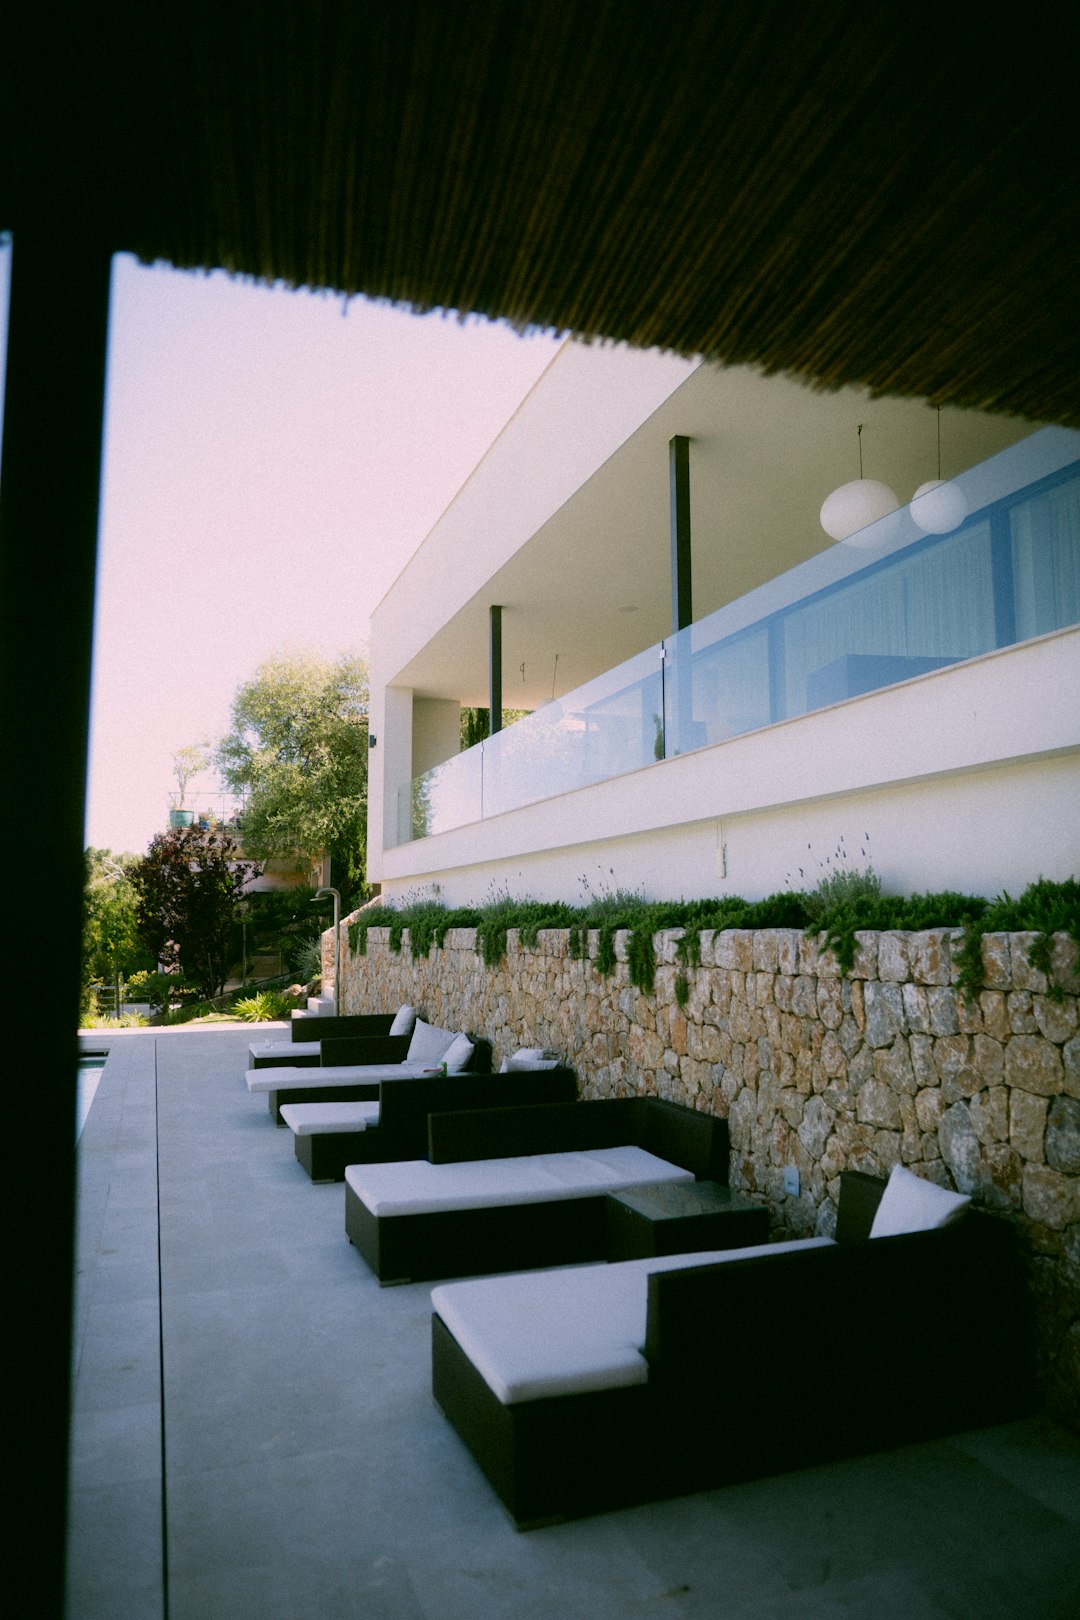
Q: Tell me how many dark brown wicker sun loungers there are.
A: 5